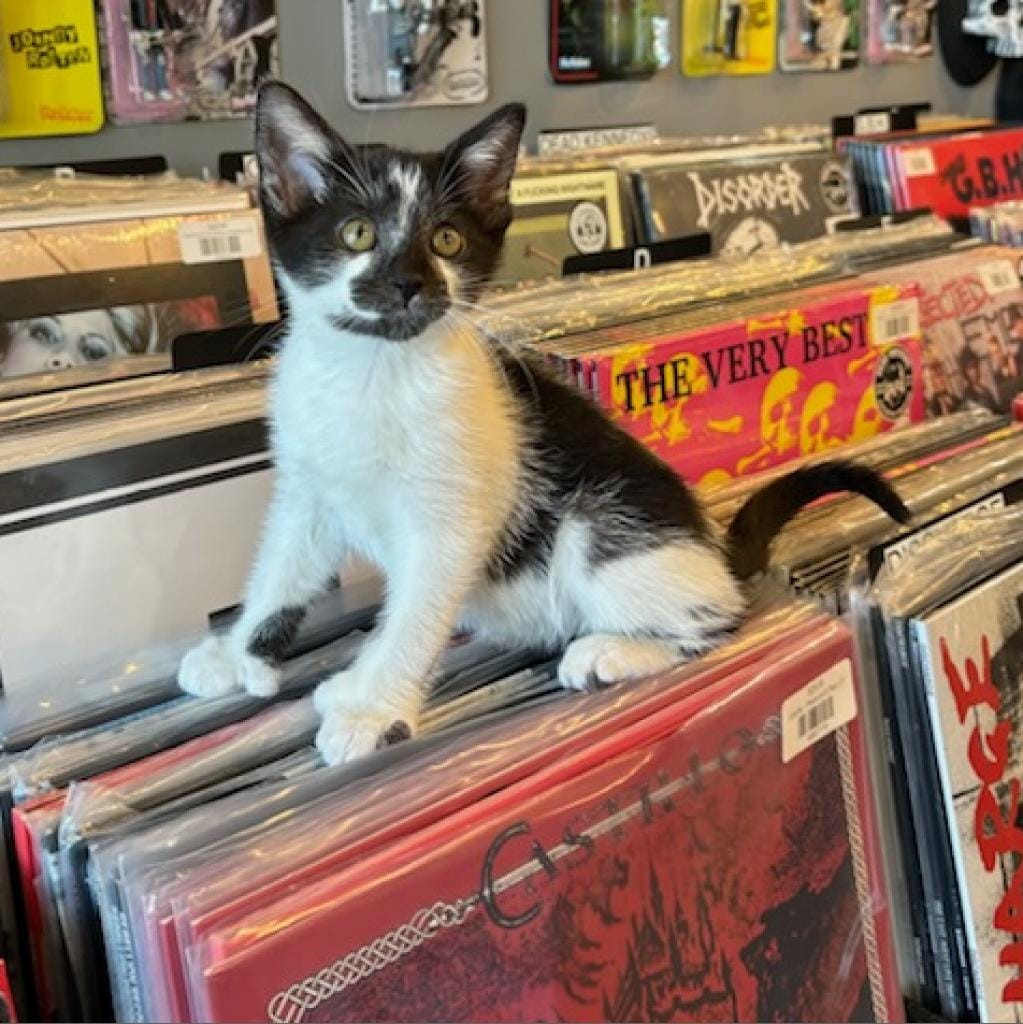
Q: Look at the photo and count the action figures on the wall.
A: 7